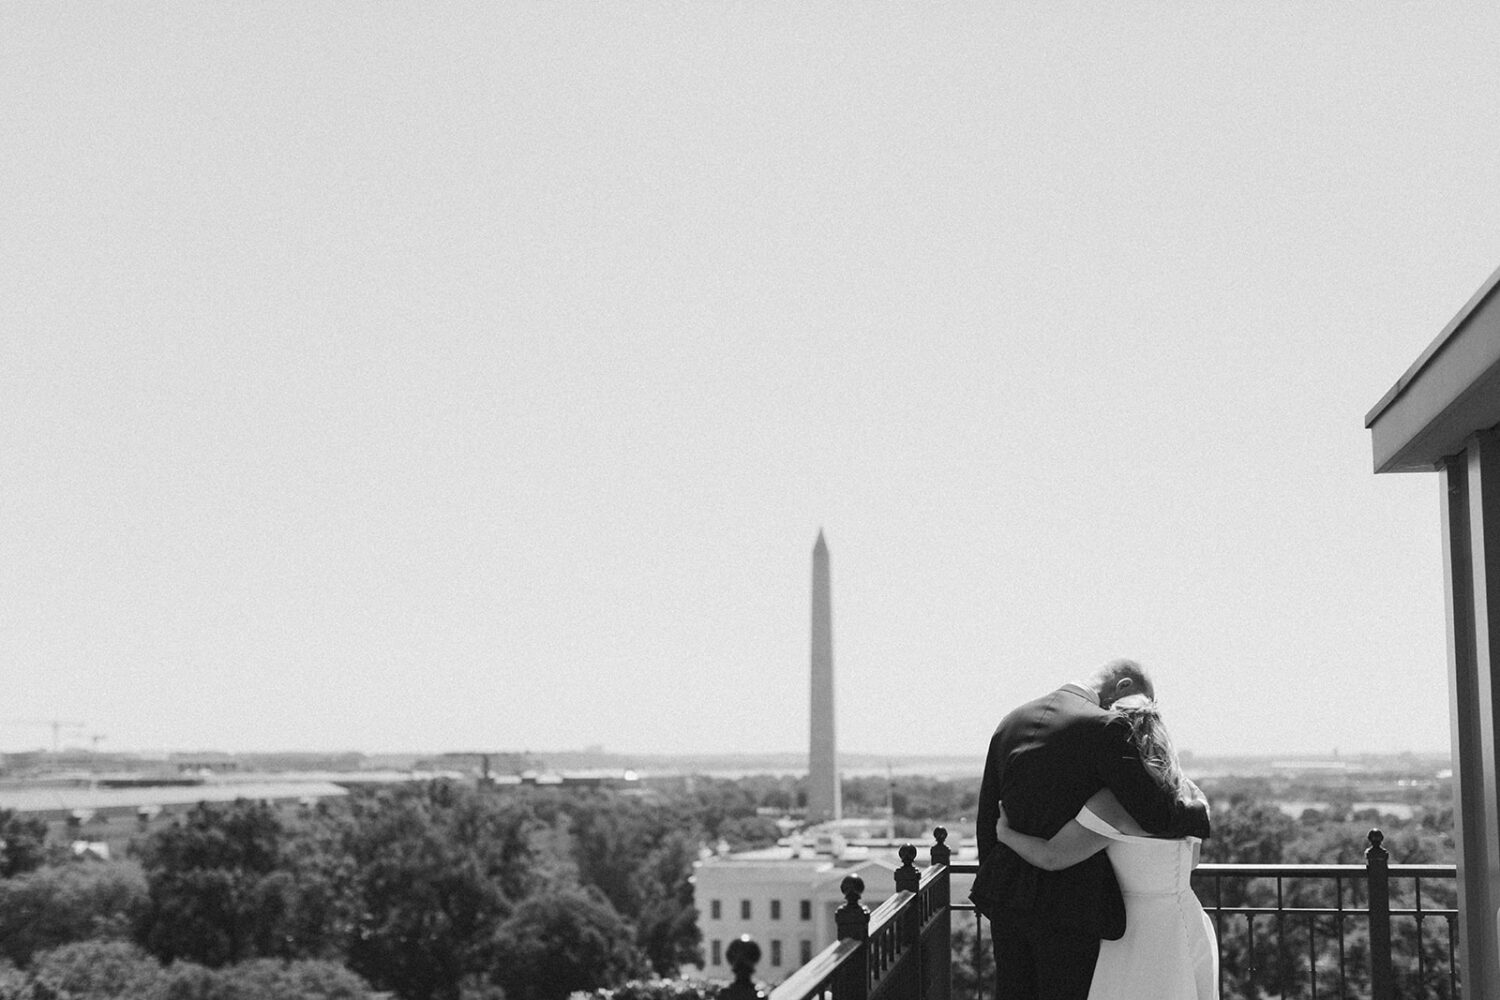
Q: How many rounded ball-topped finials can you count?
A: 5